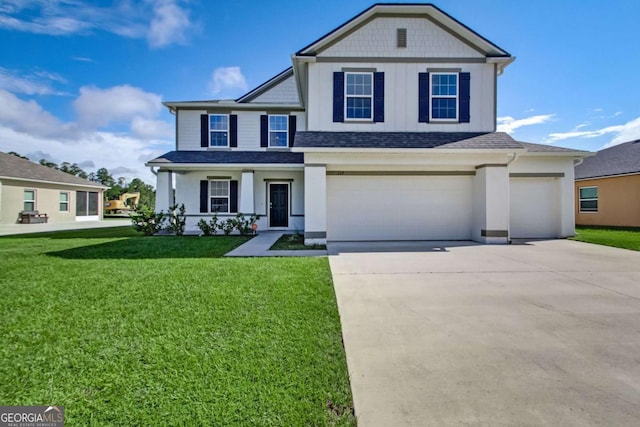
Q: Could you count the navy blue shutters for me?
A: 10